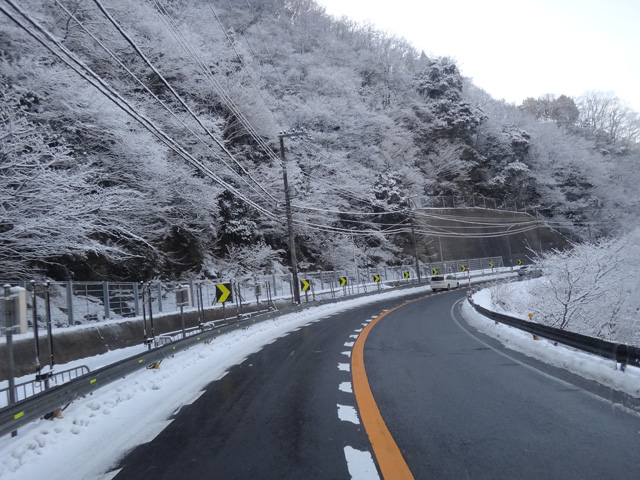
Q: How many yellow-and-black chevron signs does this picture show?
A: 9